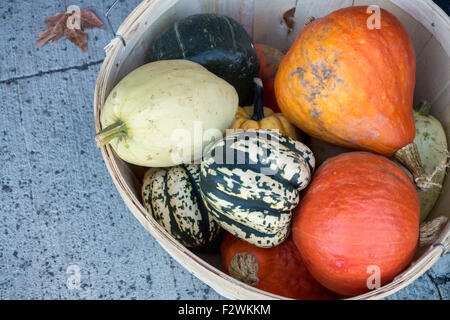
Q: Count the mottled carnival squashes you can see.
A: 2